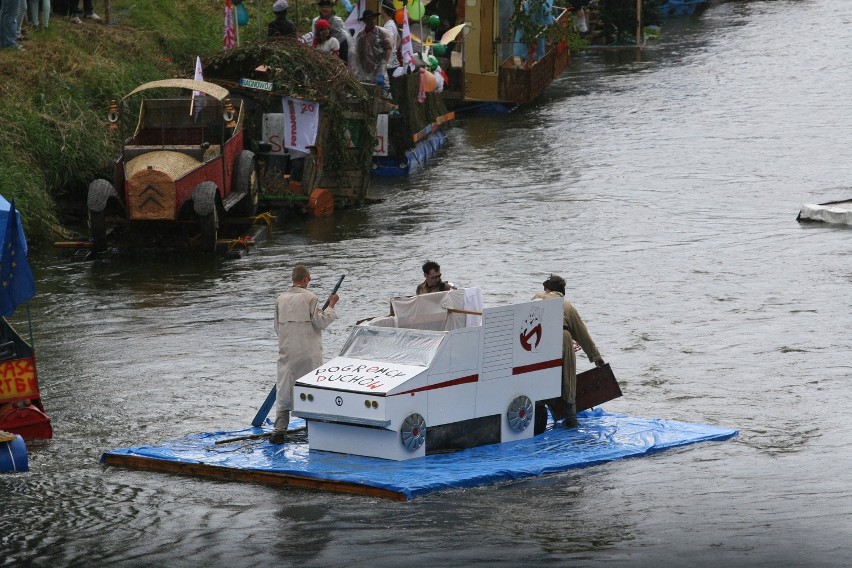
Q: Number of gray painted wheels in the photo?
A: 2